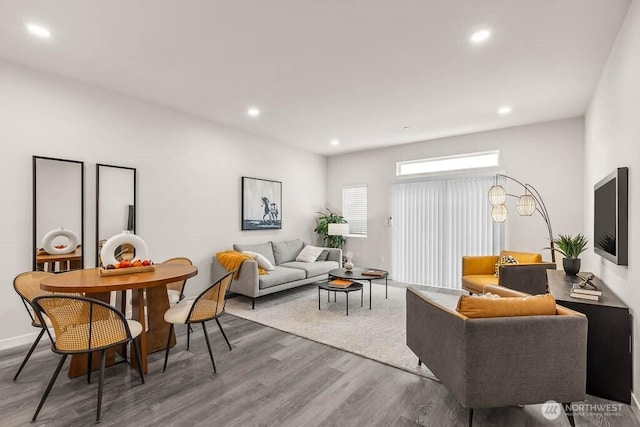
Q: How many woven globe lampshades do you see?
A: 3